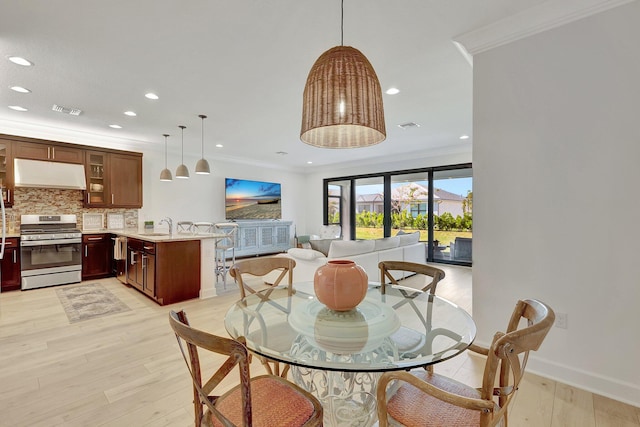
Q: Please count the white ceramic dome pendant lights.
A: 3